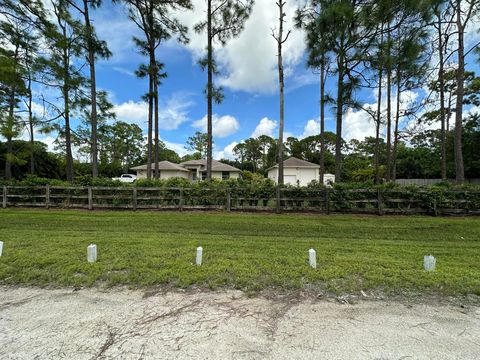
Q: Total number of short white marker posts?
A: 5